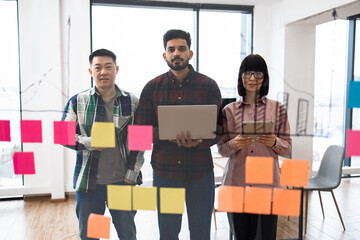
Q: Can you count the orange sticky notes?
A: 6